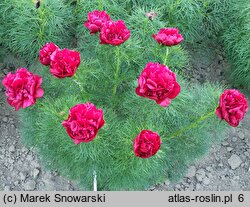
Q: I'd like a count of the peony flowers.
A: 10